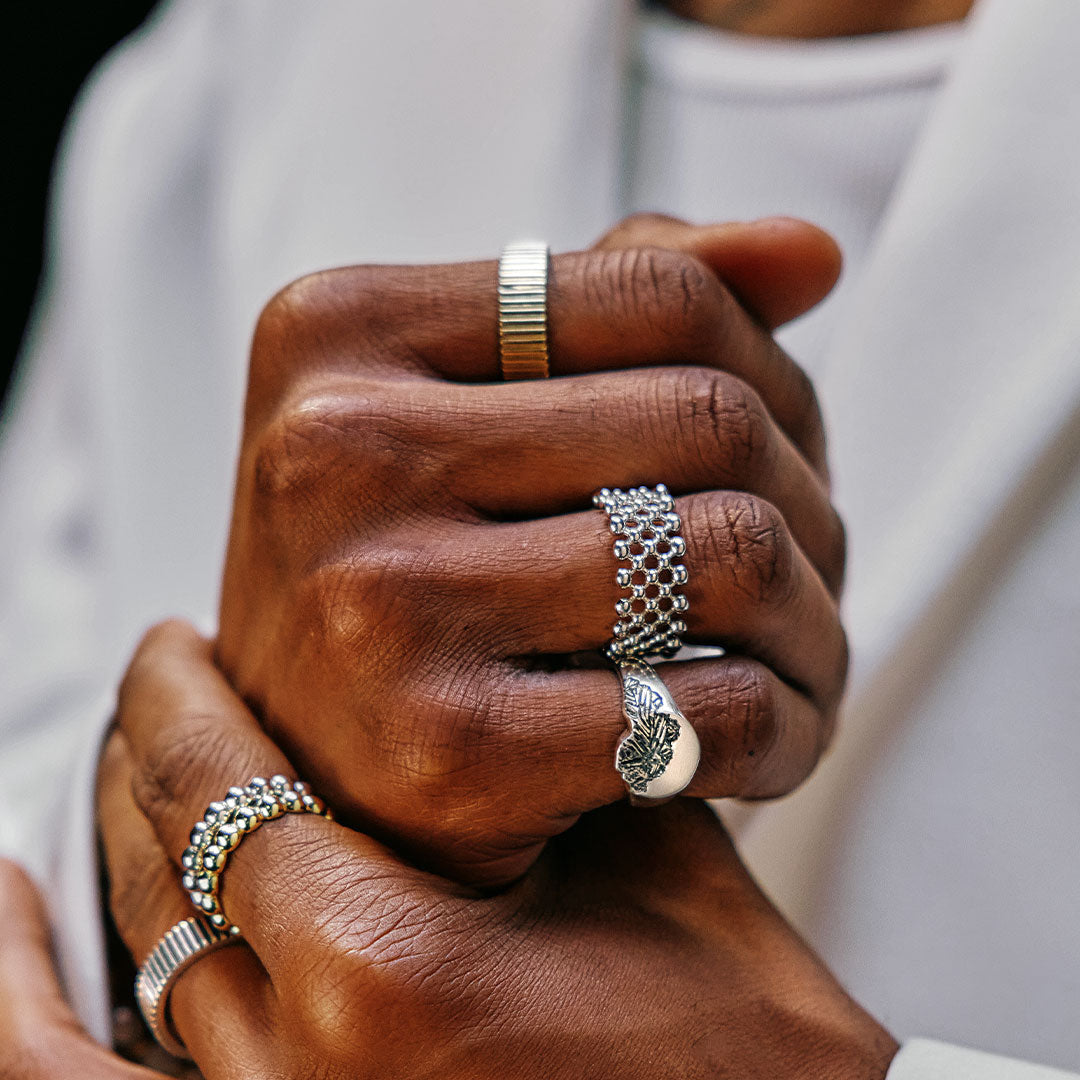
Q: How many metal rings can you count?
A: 5